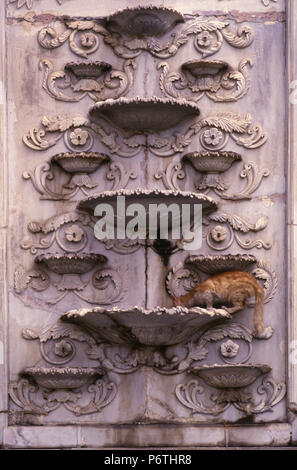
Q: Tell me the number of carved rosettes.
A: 8